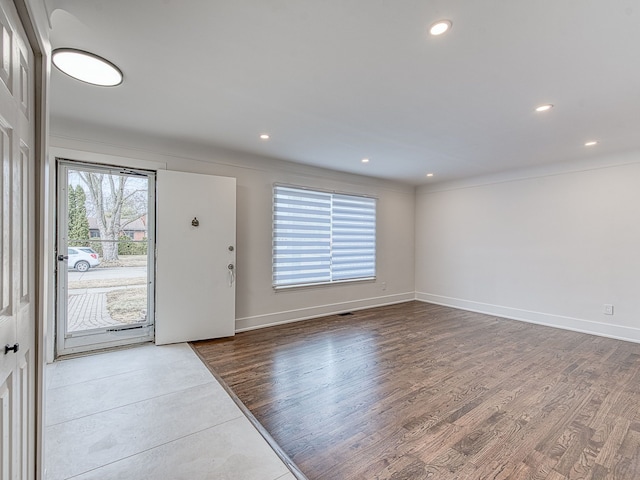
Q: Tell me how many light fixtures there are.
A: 7